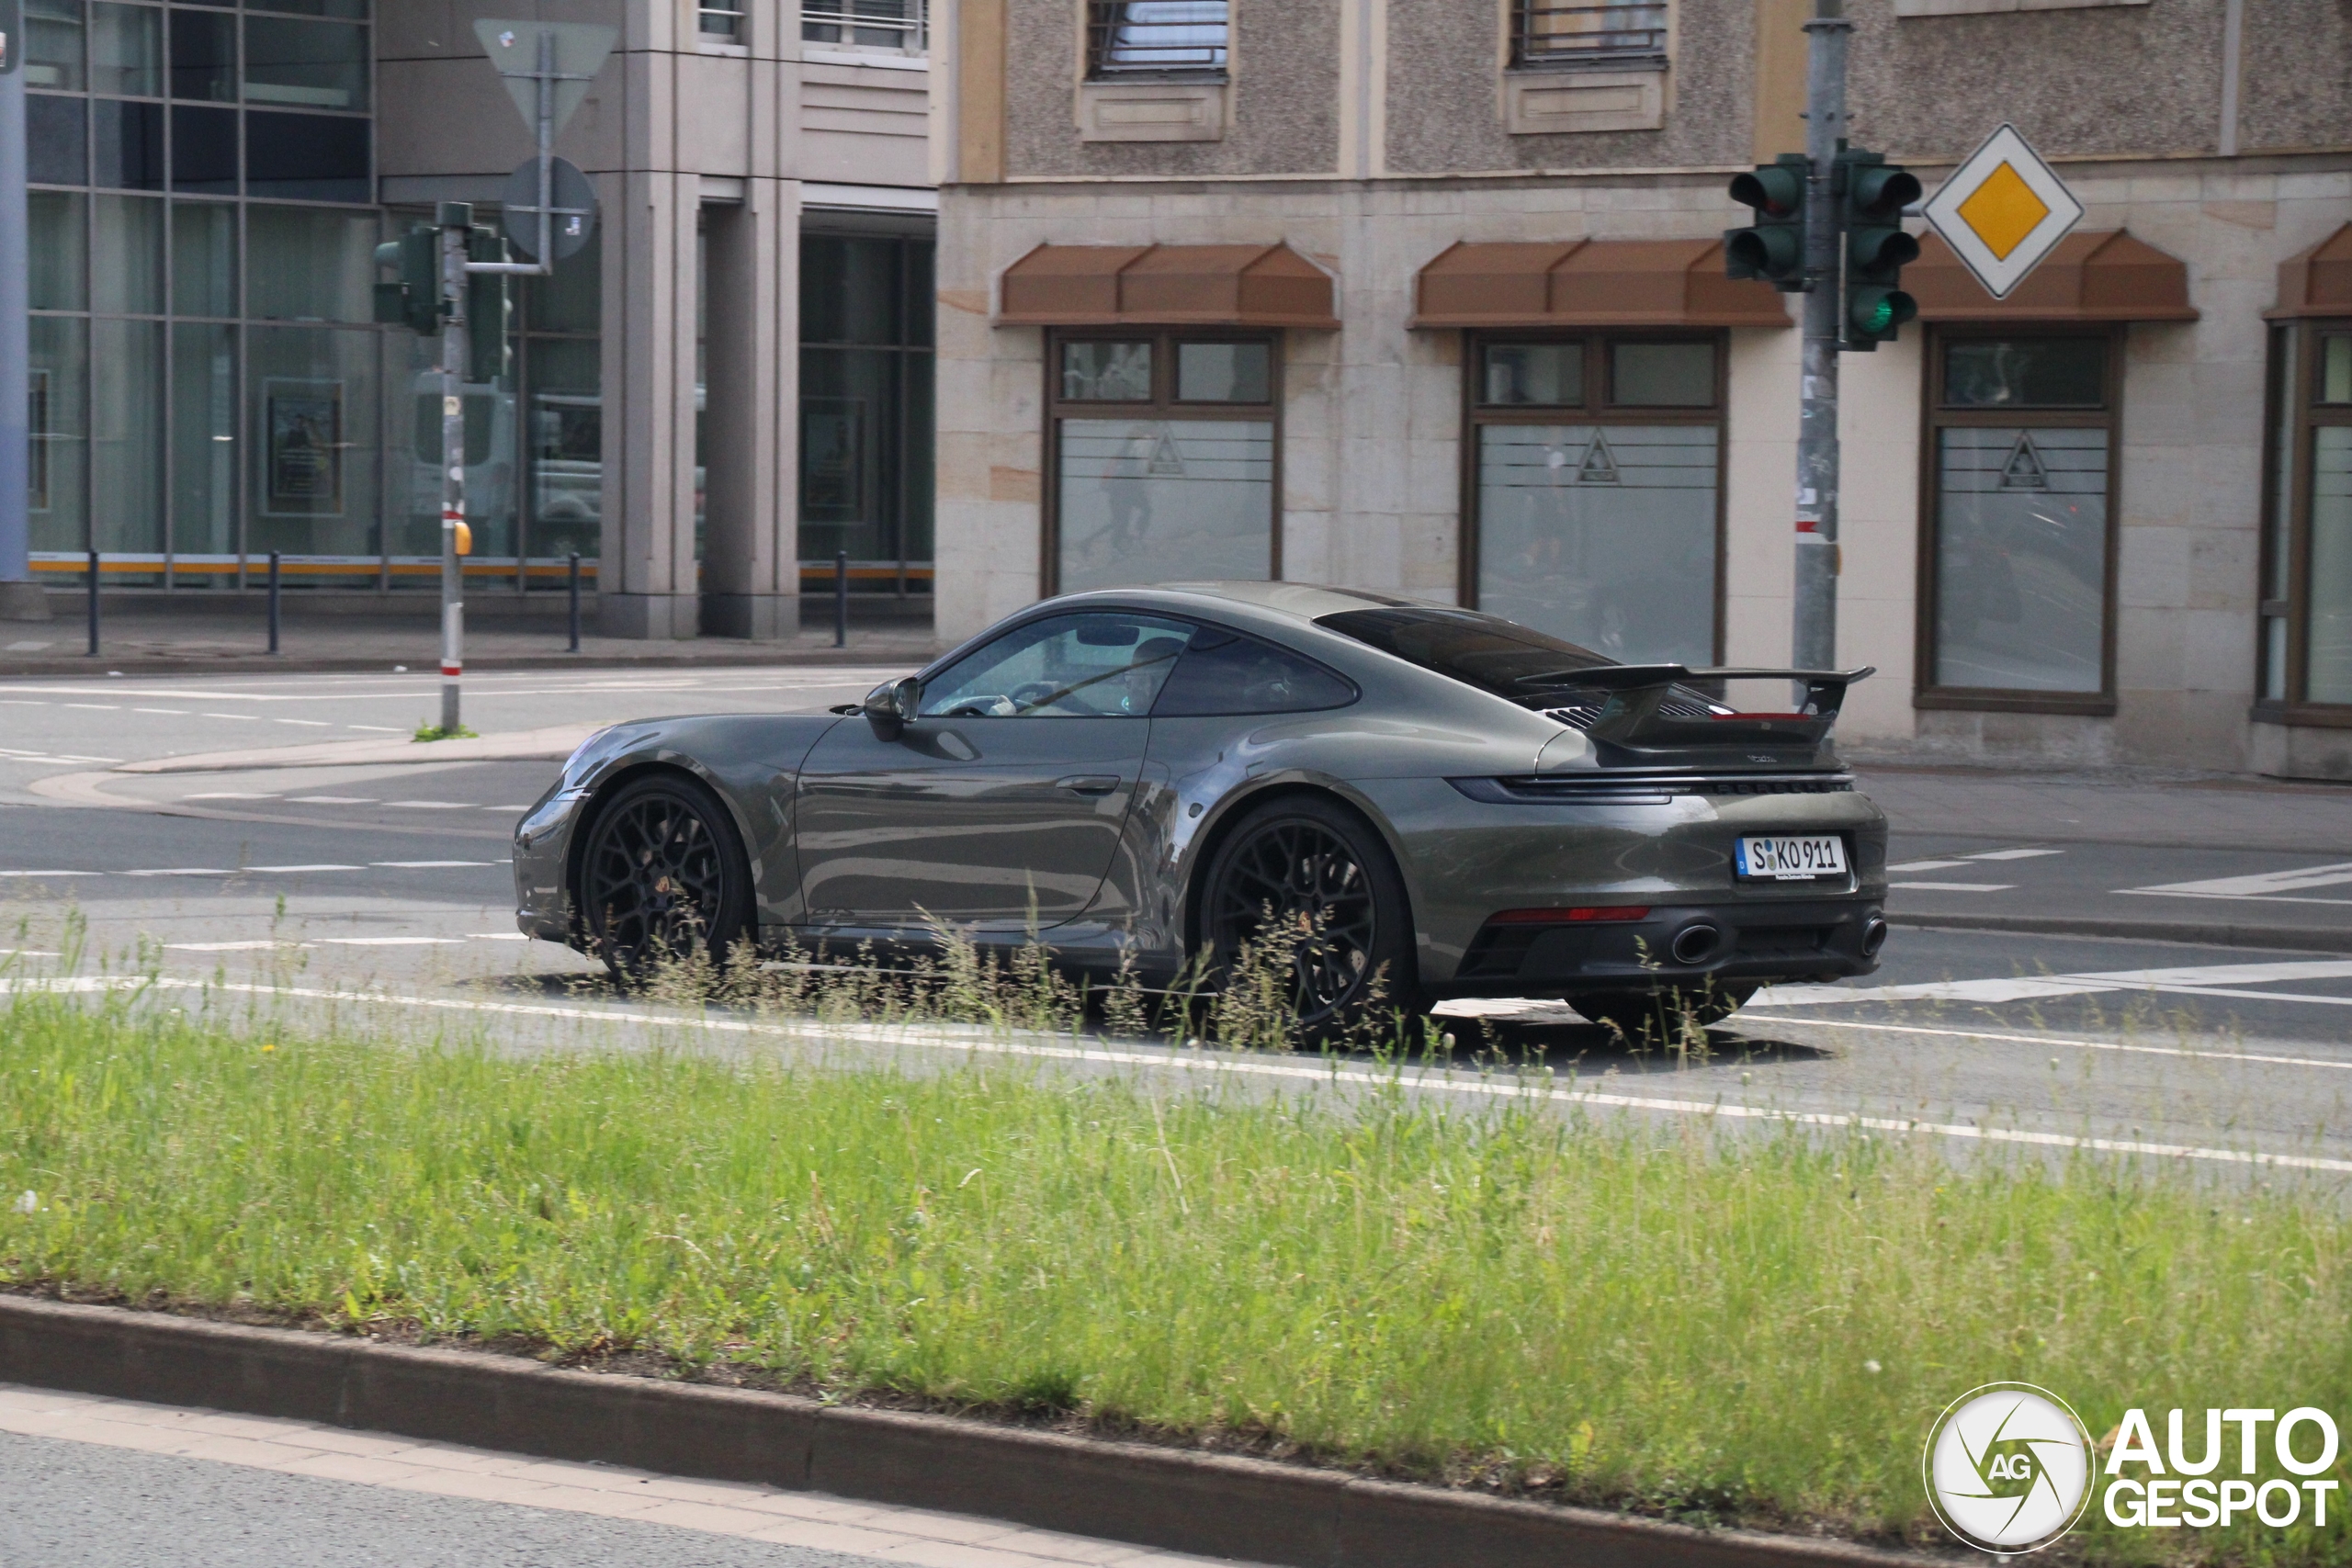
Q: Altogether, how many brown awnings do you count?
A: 4